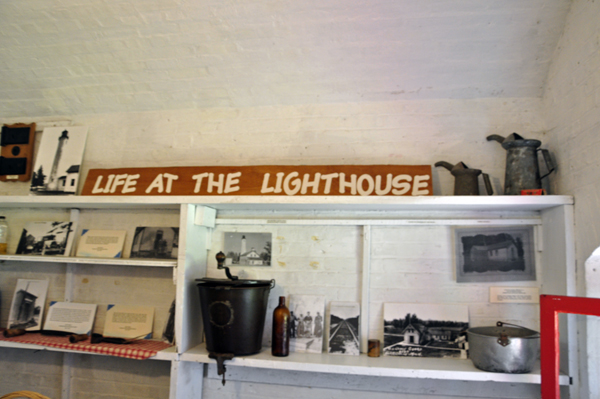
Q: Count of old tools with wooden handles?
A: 2